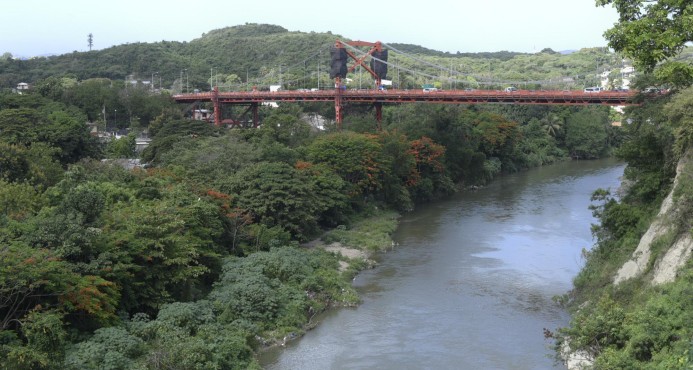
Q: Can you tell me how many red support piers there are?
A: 4